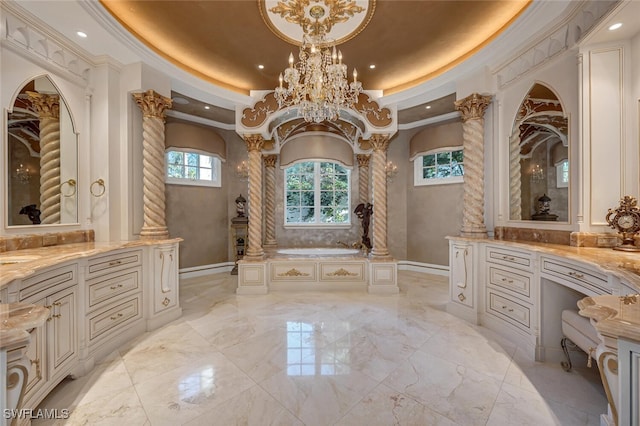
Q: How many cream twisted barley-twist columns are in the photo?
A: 6